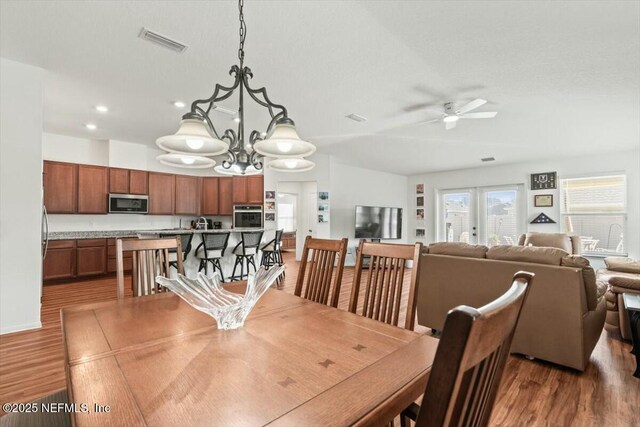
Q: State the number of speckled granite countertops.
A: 2